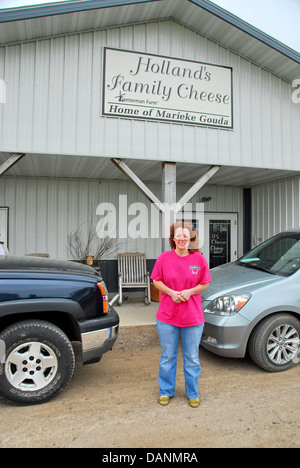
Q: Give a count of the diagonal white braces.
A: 3